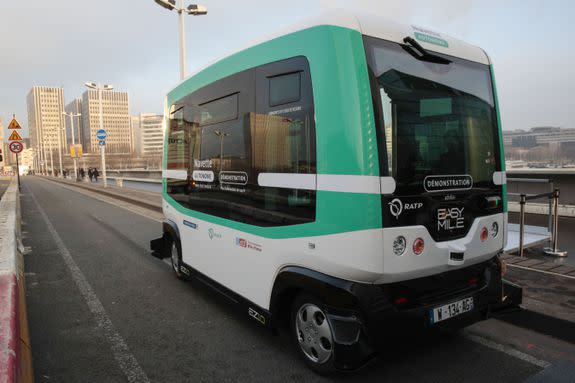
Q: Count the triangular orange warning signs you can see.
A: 2